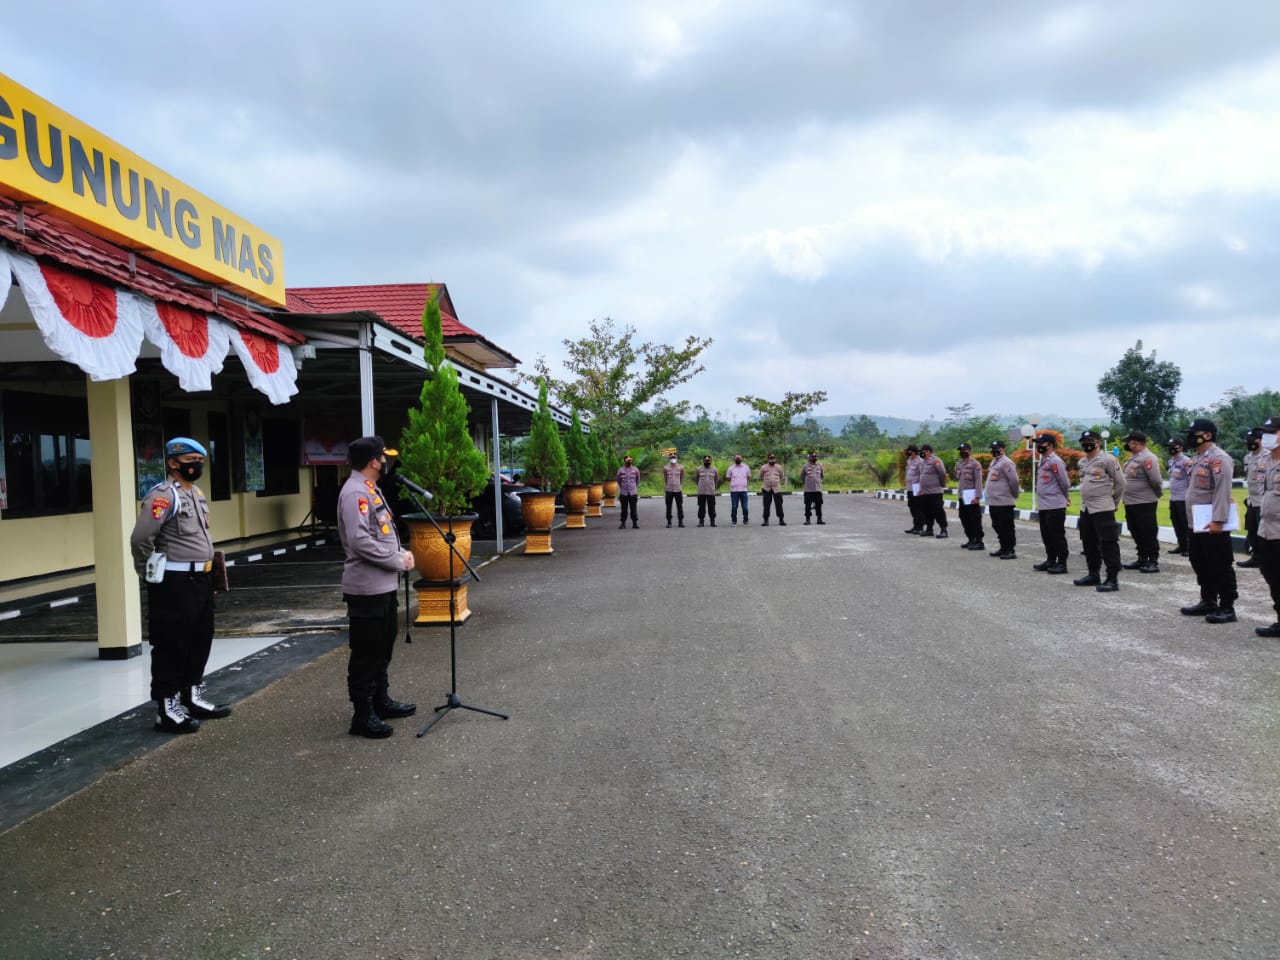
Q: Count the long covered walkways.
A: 1